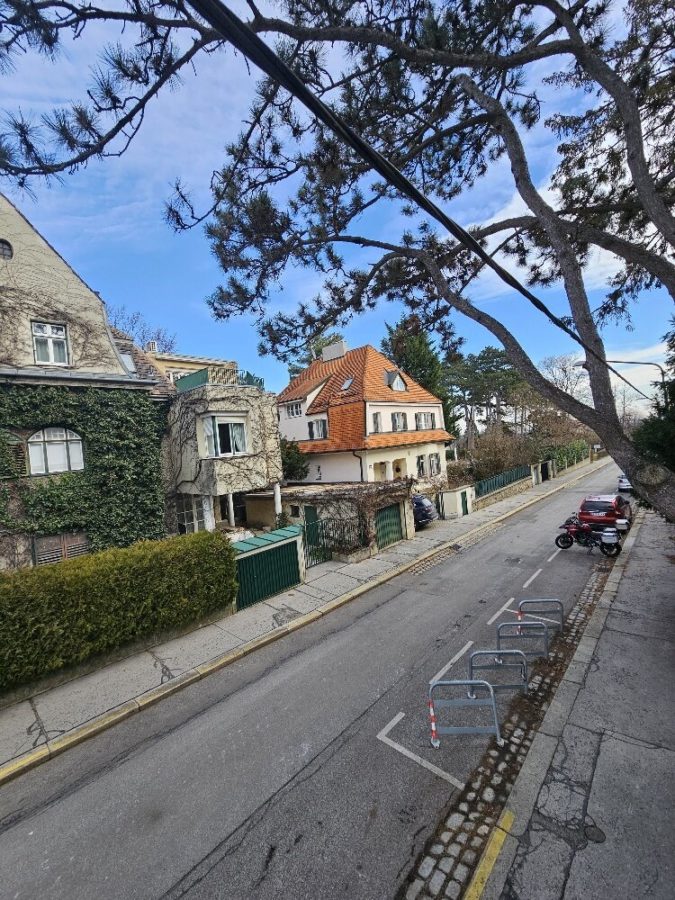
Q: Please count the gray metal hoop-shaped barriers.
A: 4